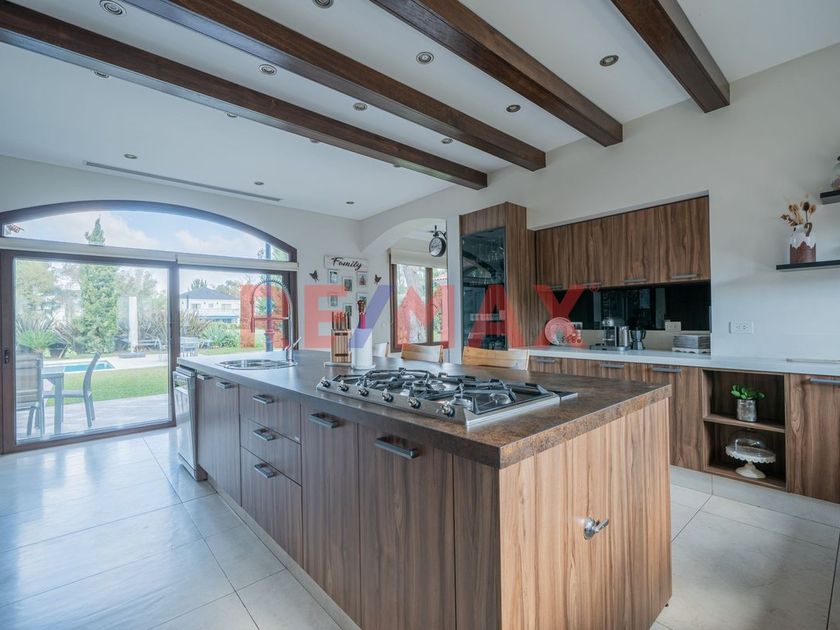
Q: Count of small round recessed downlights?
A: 15